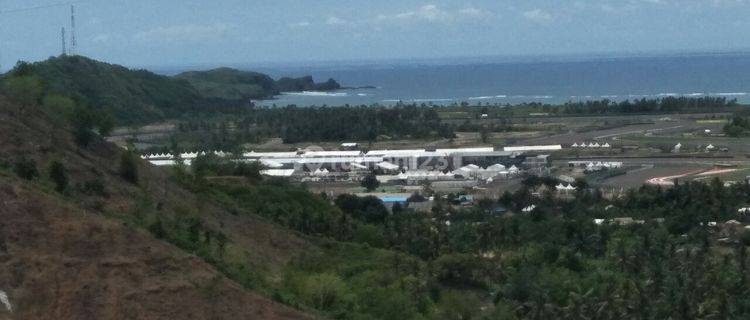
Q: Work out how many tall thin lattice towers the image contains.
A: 2